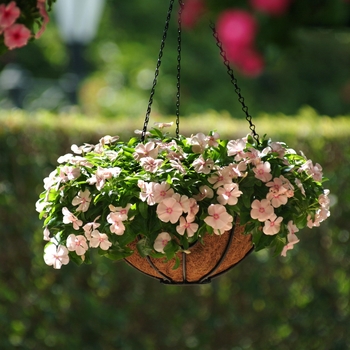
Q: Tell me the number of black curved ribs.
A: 5